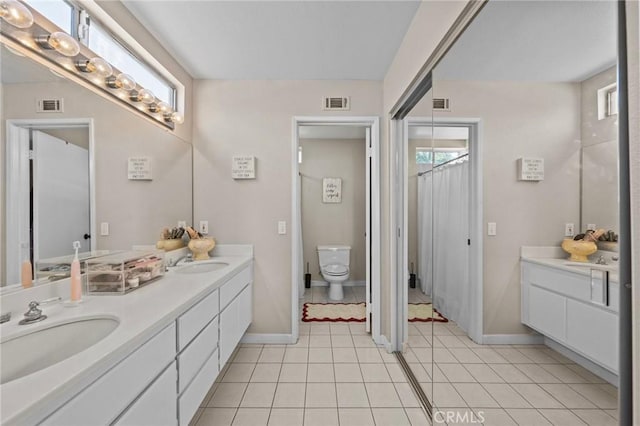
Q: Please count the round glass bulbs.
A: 7